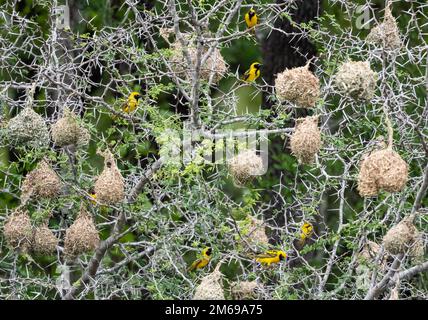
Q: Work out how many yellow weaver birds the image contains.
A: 7